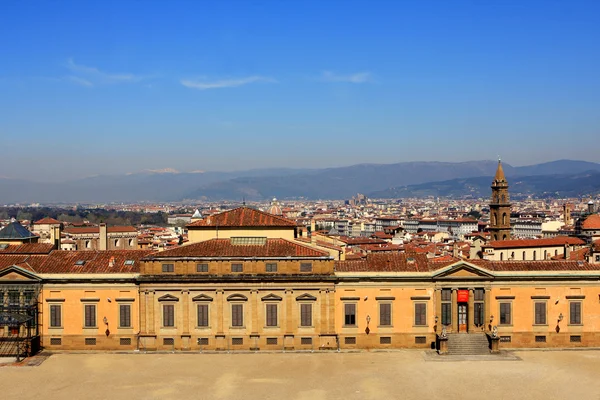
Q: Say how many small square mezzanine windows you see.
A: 5